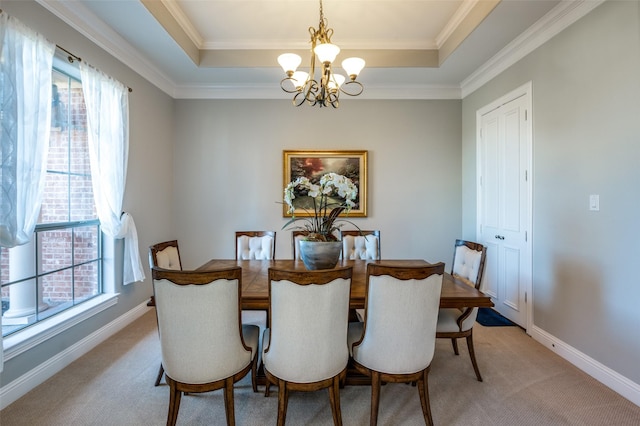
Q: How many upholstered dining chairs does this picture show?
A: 8